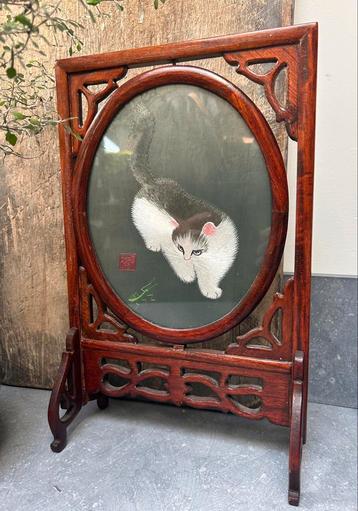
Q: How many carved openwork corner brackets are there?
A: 4